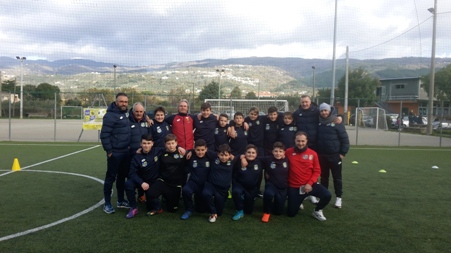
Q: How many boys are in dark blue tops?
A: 13